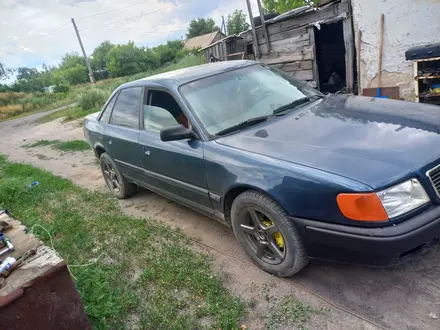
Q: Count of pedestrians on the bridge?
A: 0